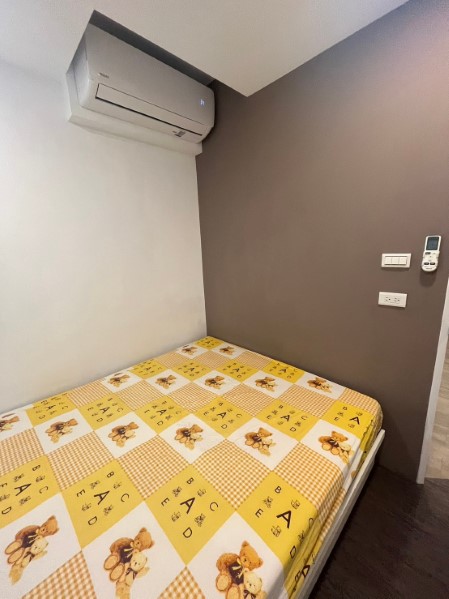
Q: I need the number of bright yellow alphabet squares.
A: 15